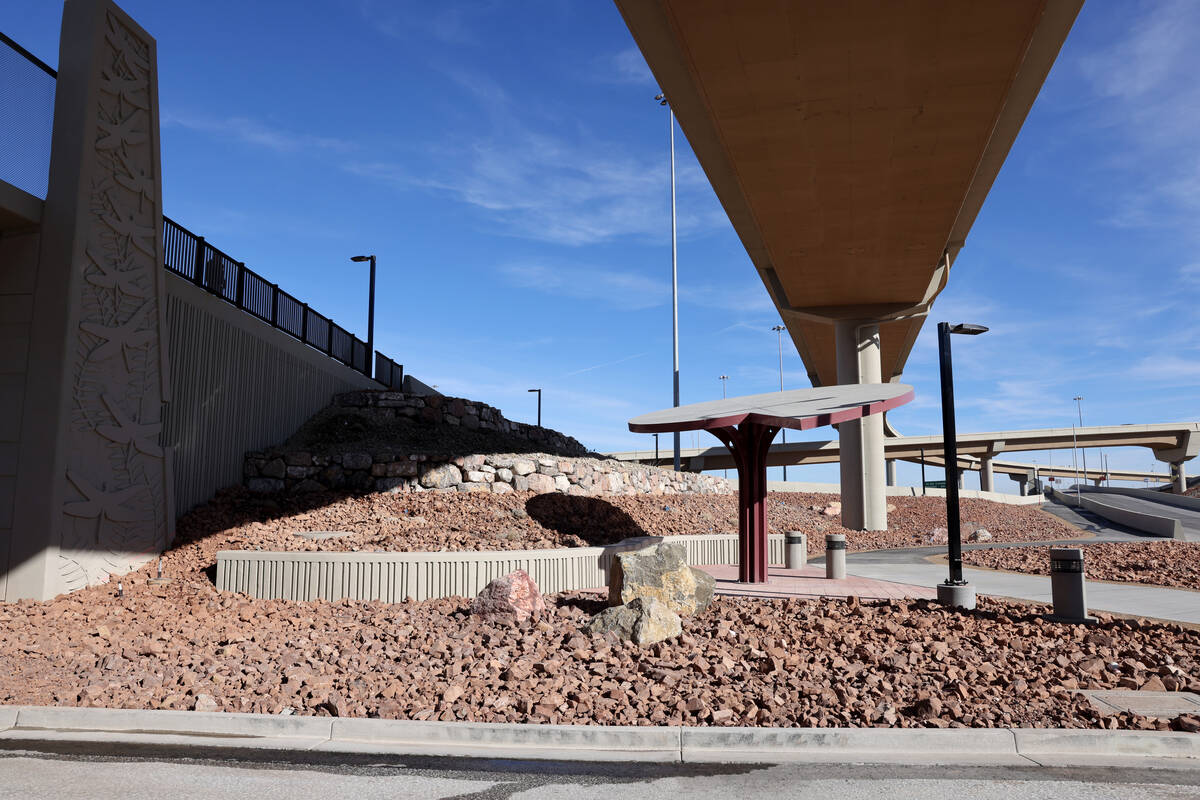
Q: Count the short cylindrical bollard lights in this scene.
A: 3